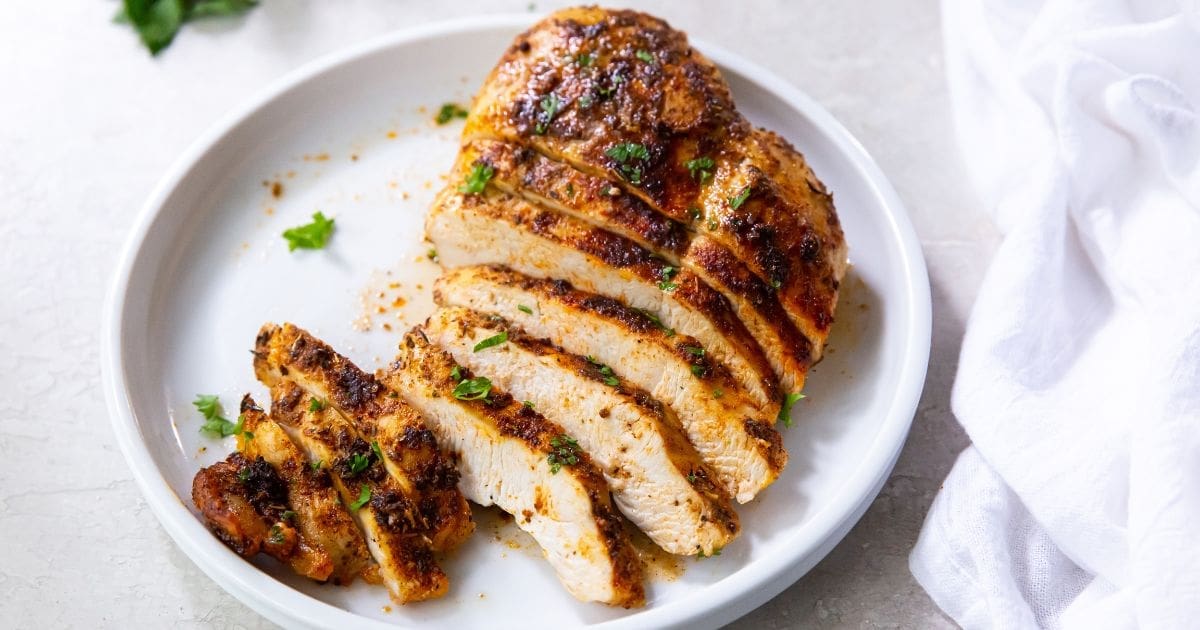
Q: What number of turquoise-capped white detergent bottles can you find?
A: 0